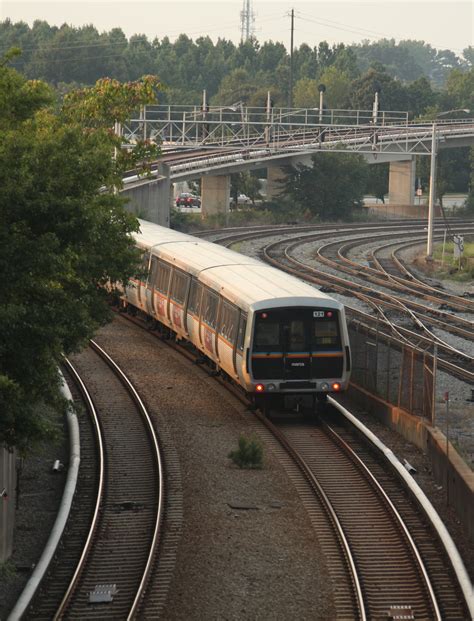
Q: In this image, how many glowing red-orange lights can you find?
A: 2